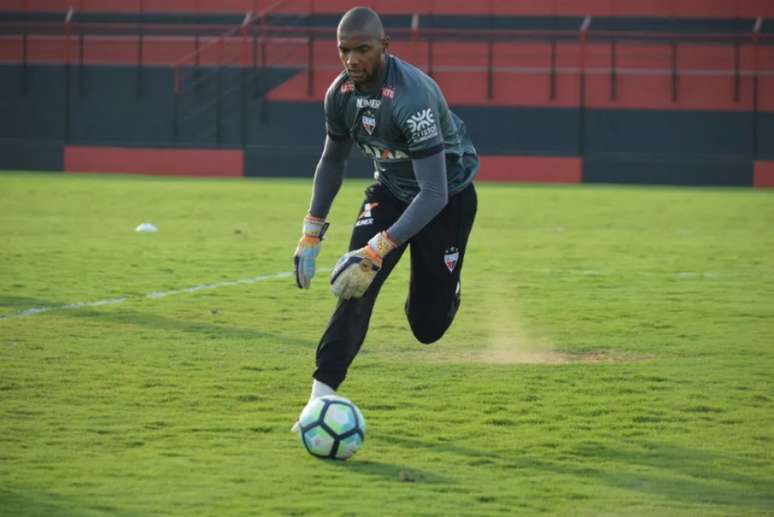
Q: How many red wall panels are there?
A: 3